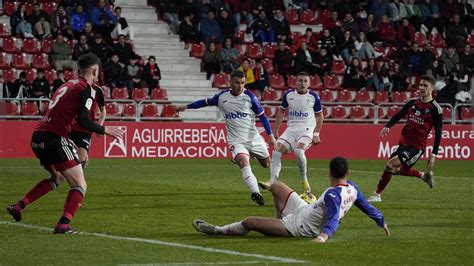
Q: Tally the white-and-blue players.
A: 3